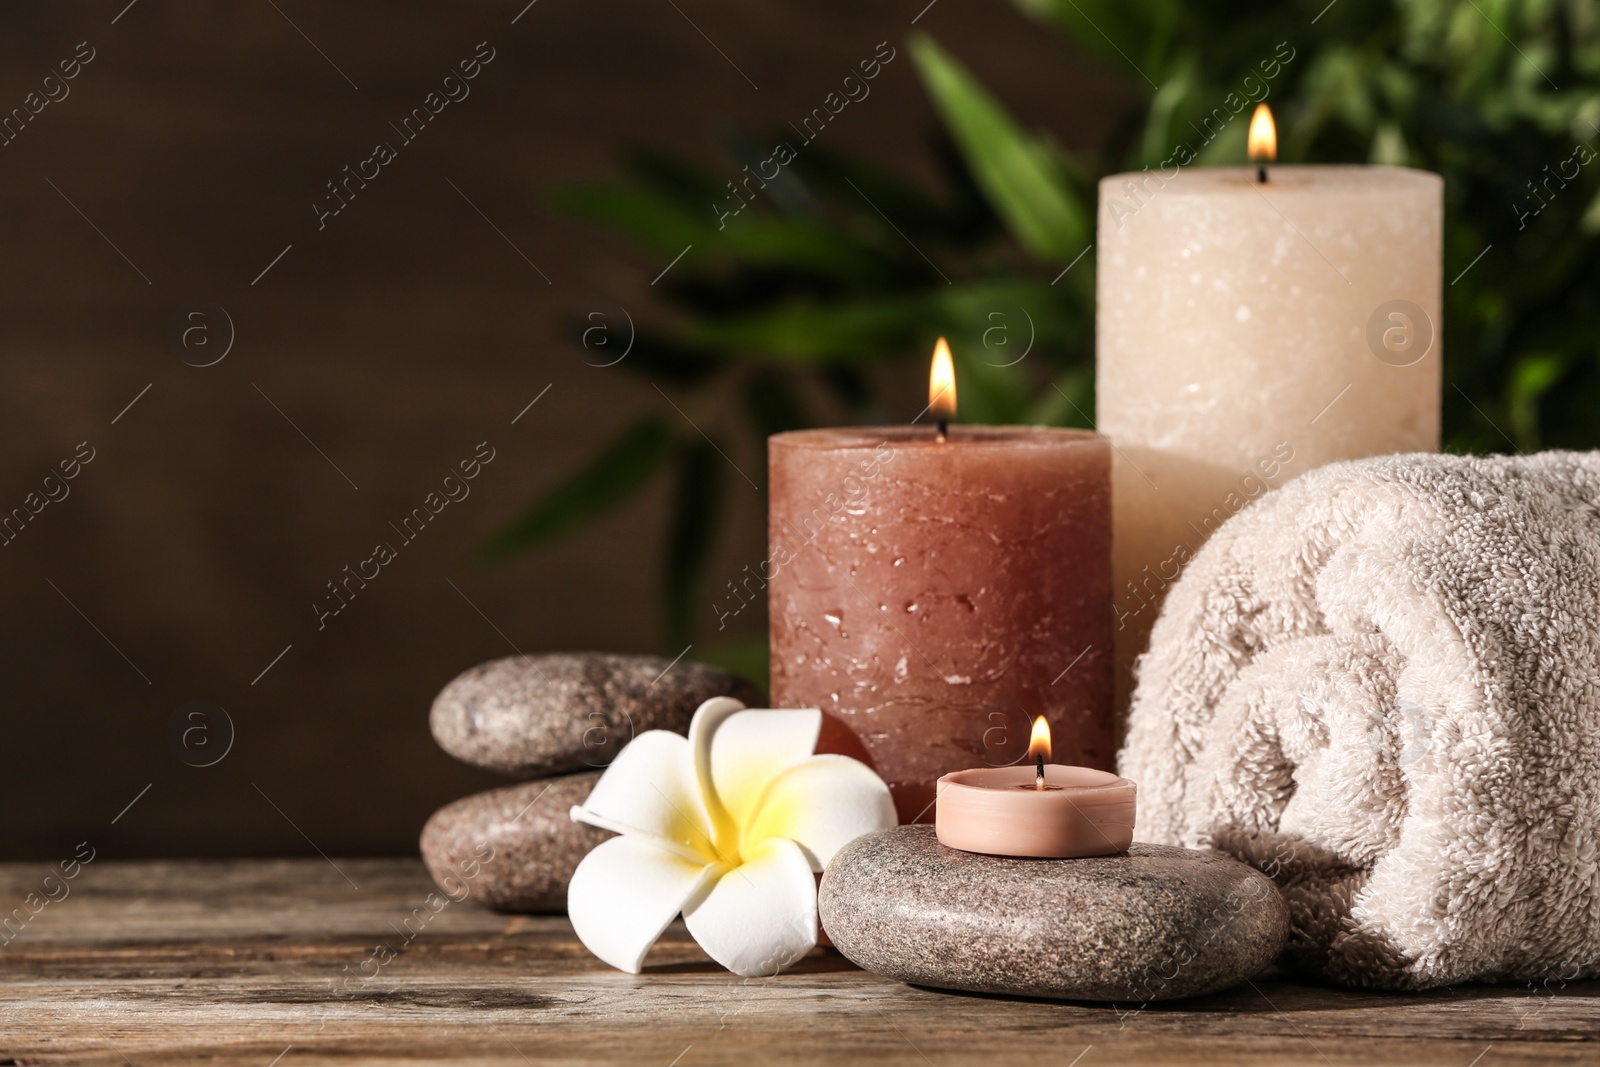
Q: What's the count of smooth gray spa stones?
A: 3